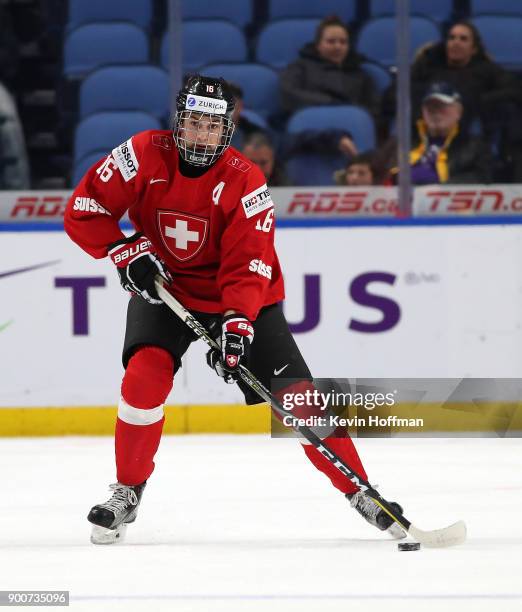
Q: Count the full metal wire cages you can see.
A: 1